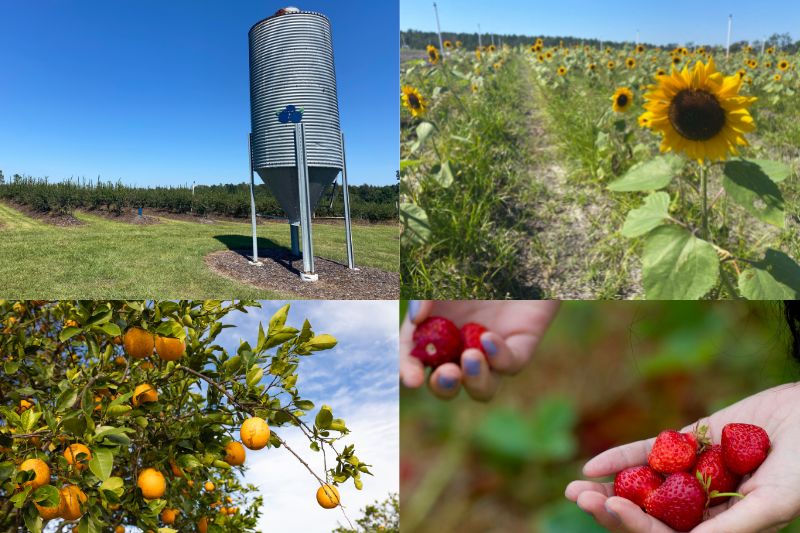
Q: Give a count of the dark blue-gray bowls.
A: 0